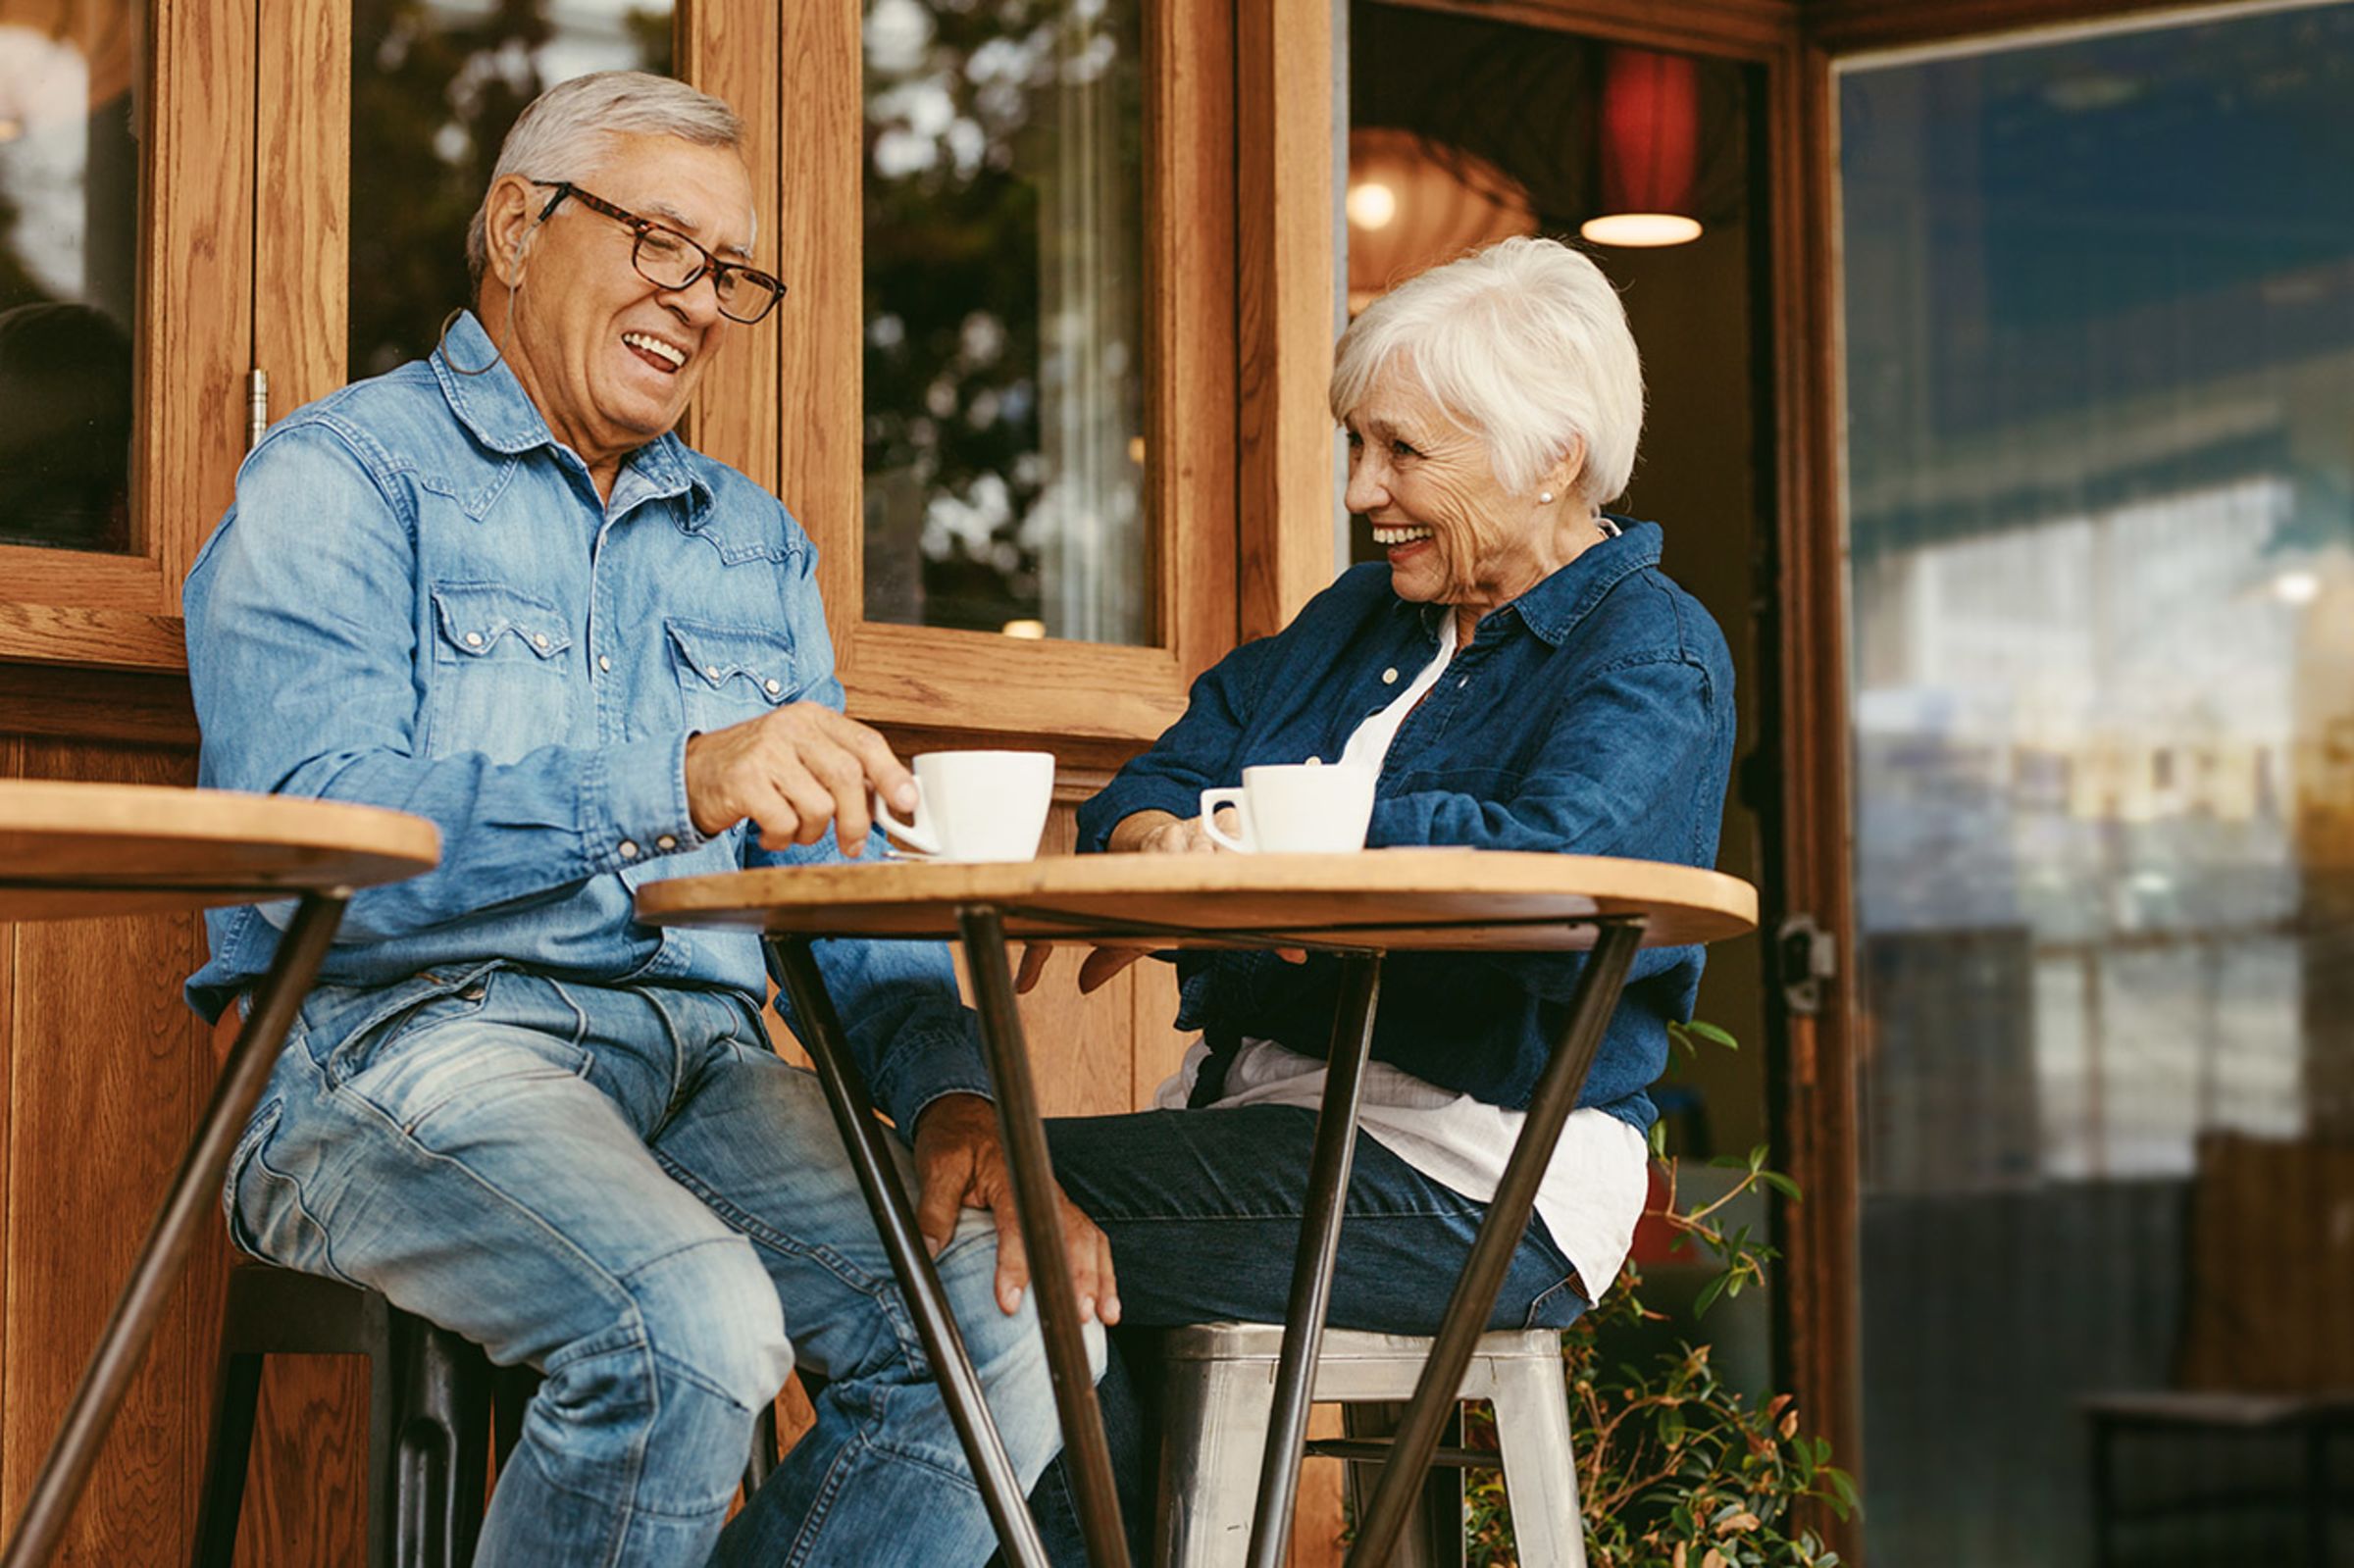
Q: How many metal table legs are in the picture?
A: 5